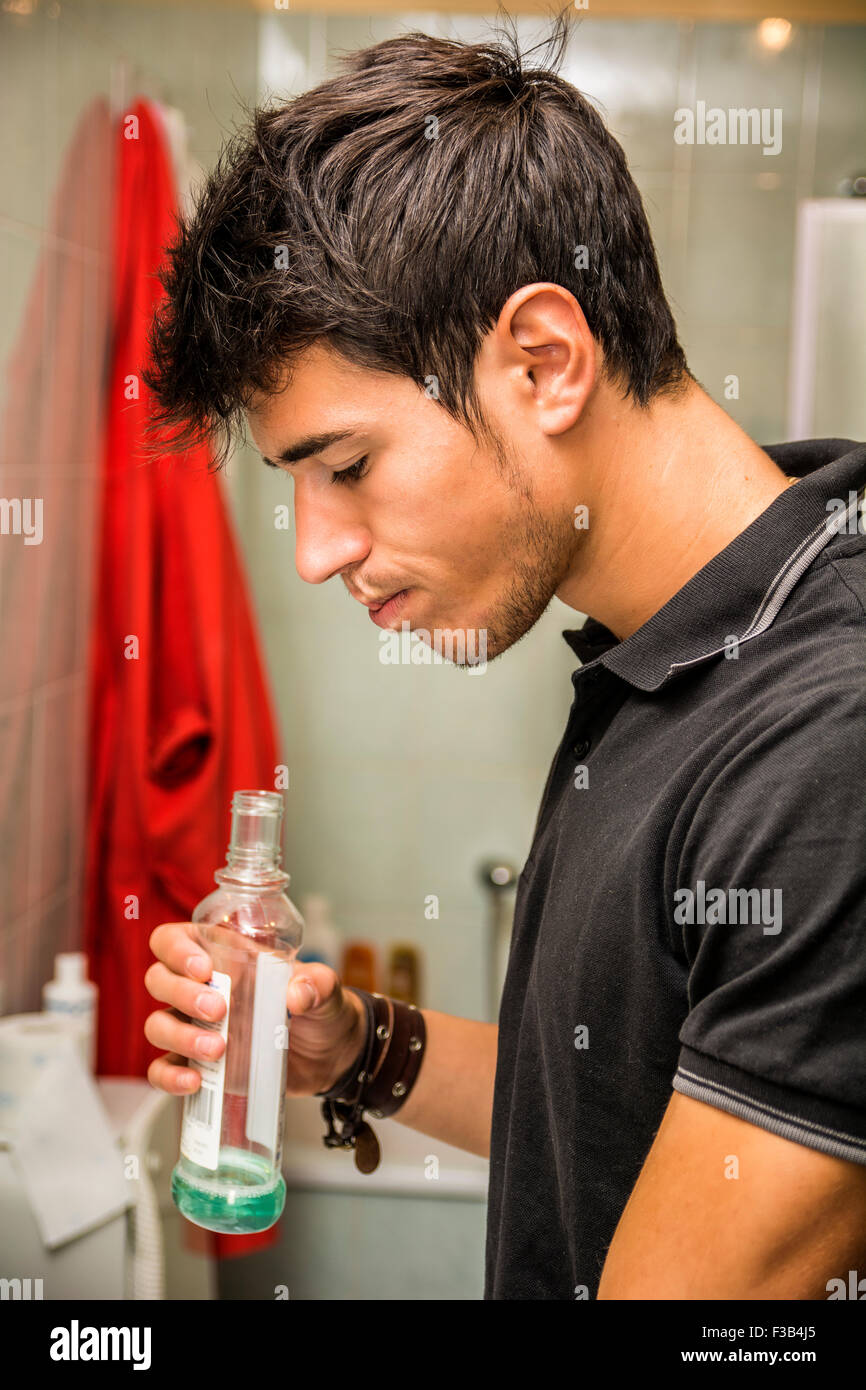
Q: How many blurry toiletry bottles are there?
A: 4